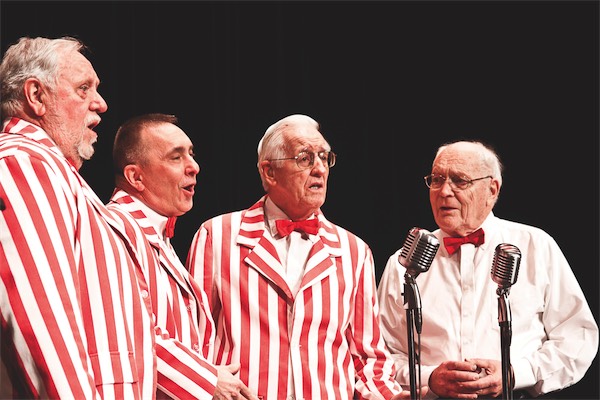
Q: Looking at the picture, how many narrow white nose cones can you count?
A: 0